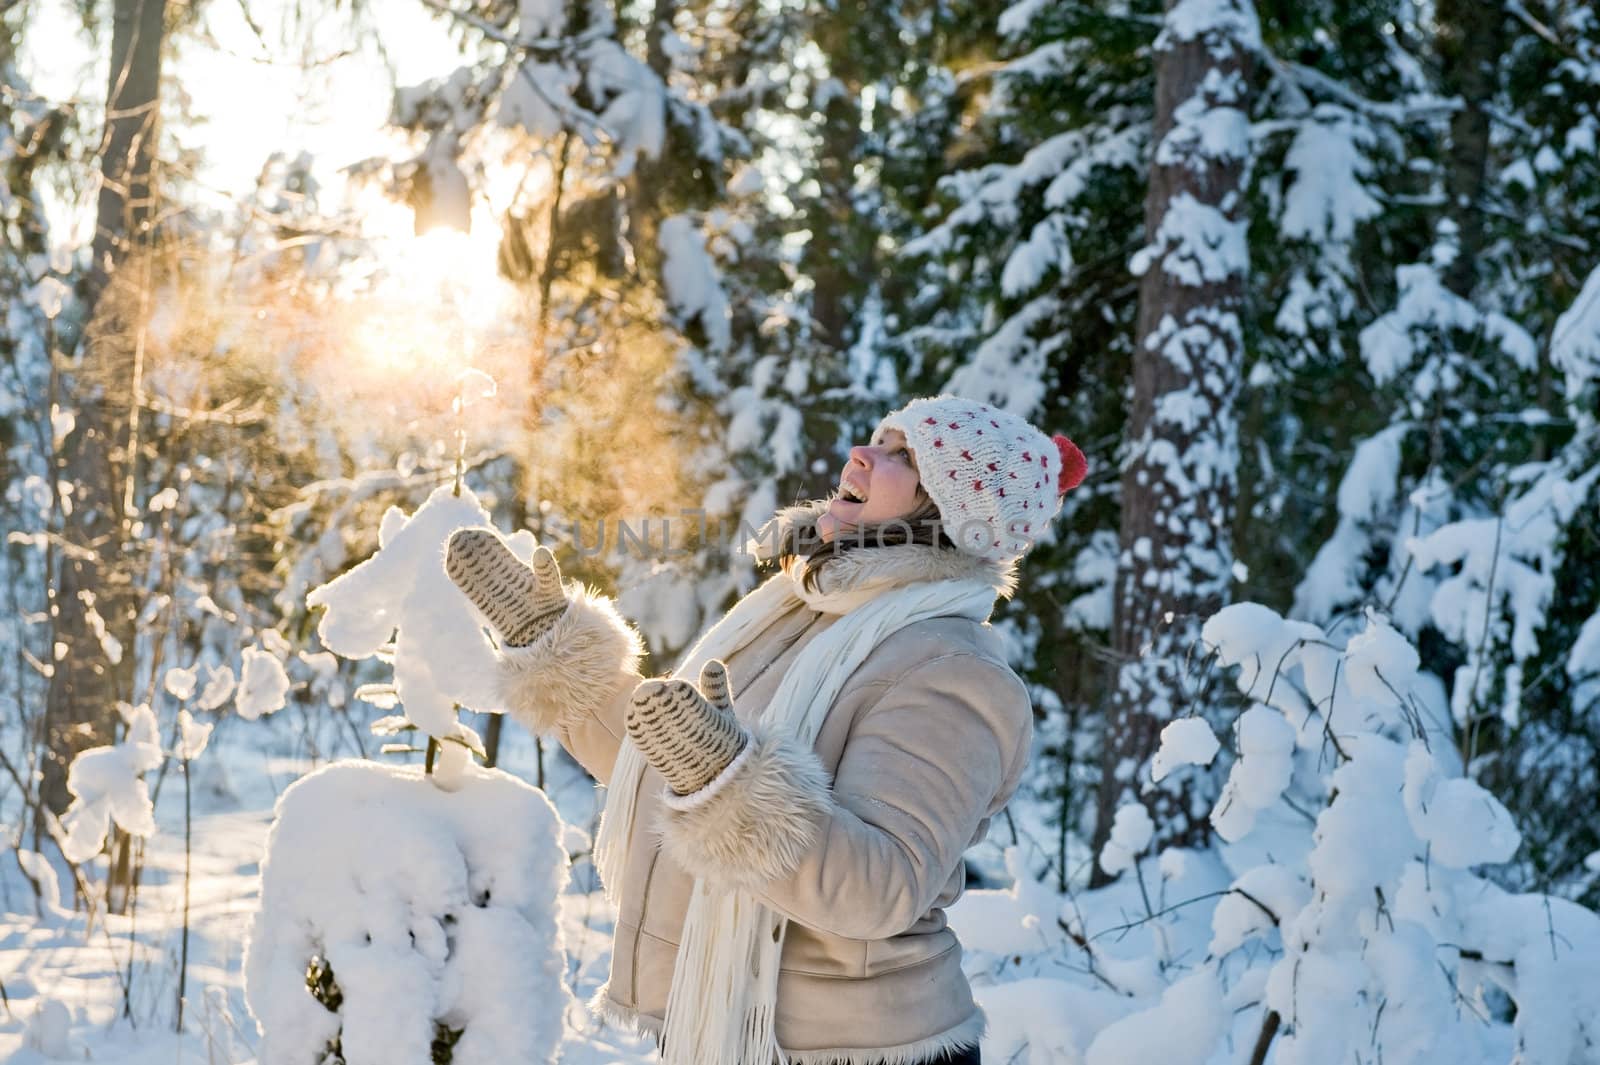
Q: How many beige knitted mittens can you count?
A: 2